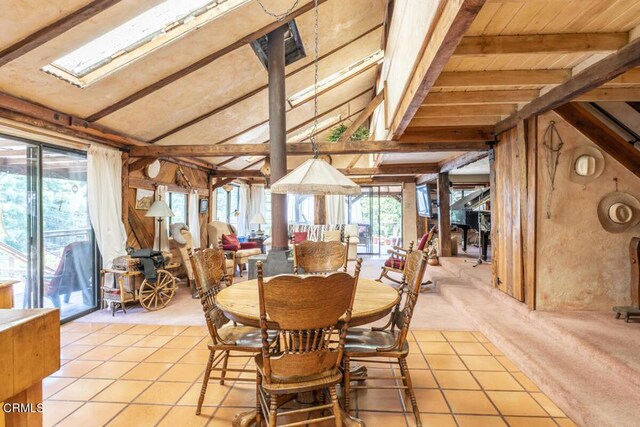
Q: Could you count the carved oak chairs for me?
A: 4